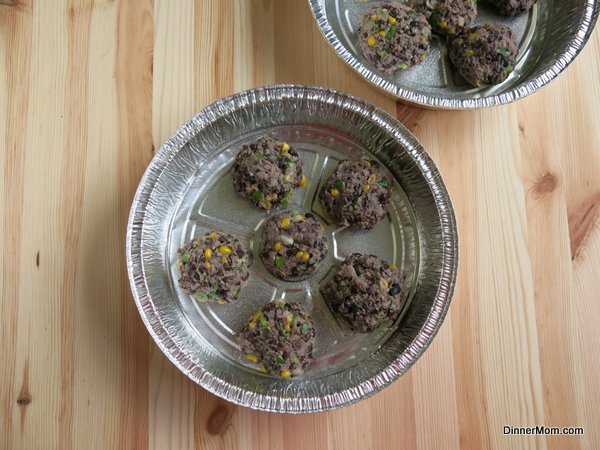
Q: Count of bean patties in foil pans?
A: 10